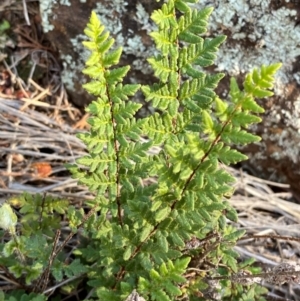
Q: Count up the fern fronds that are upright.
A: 3